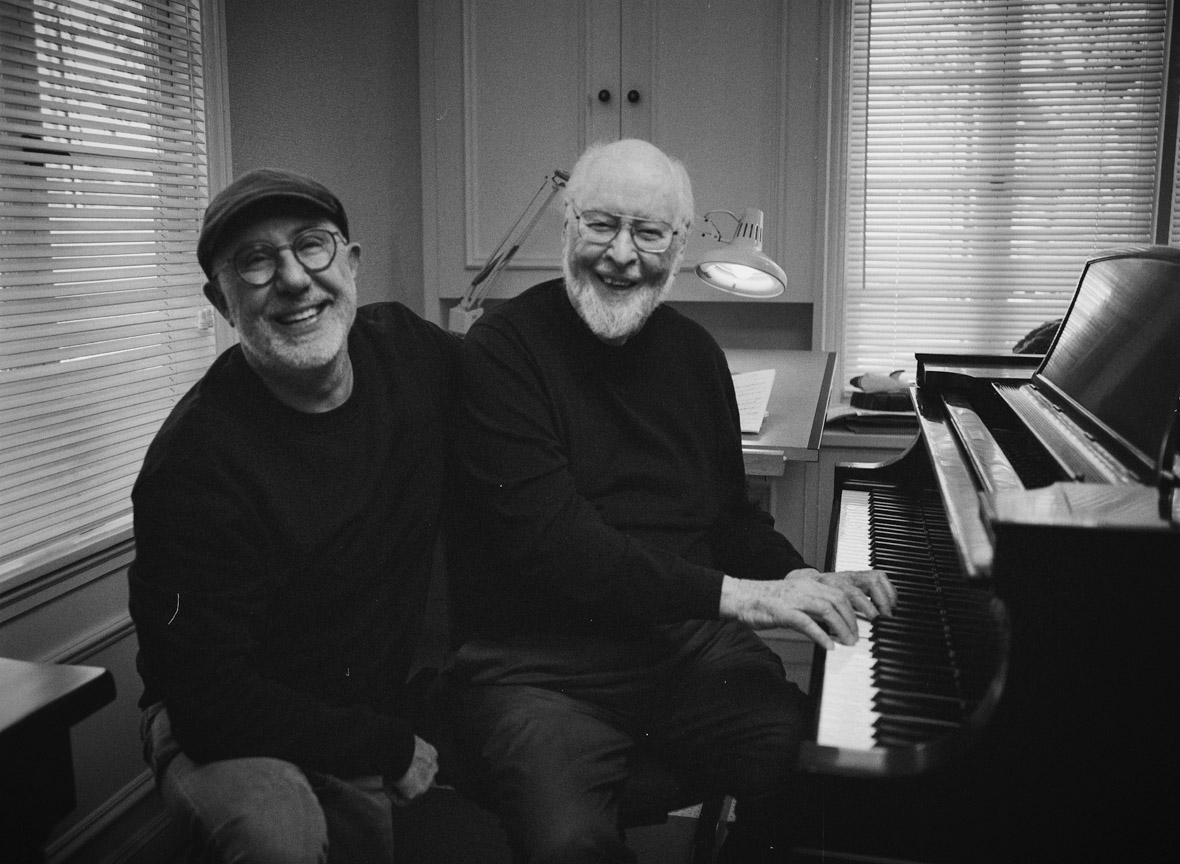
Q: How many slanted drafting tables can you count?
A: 1